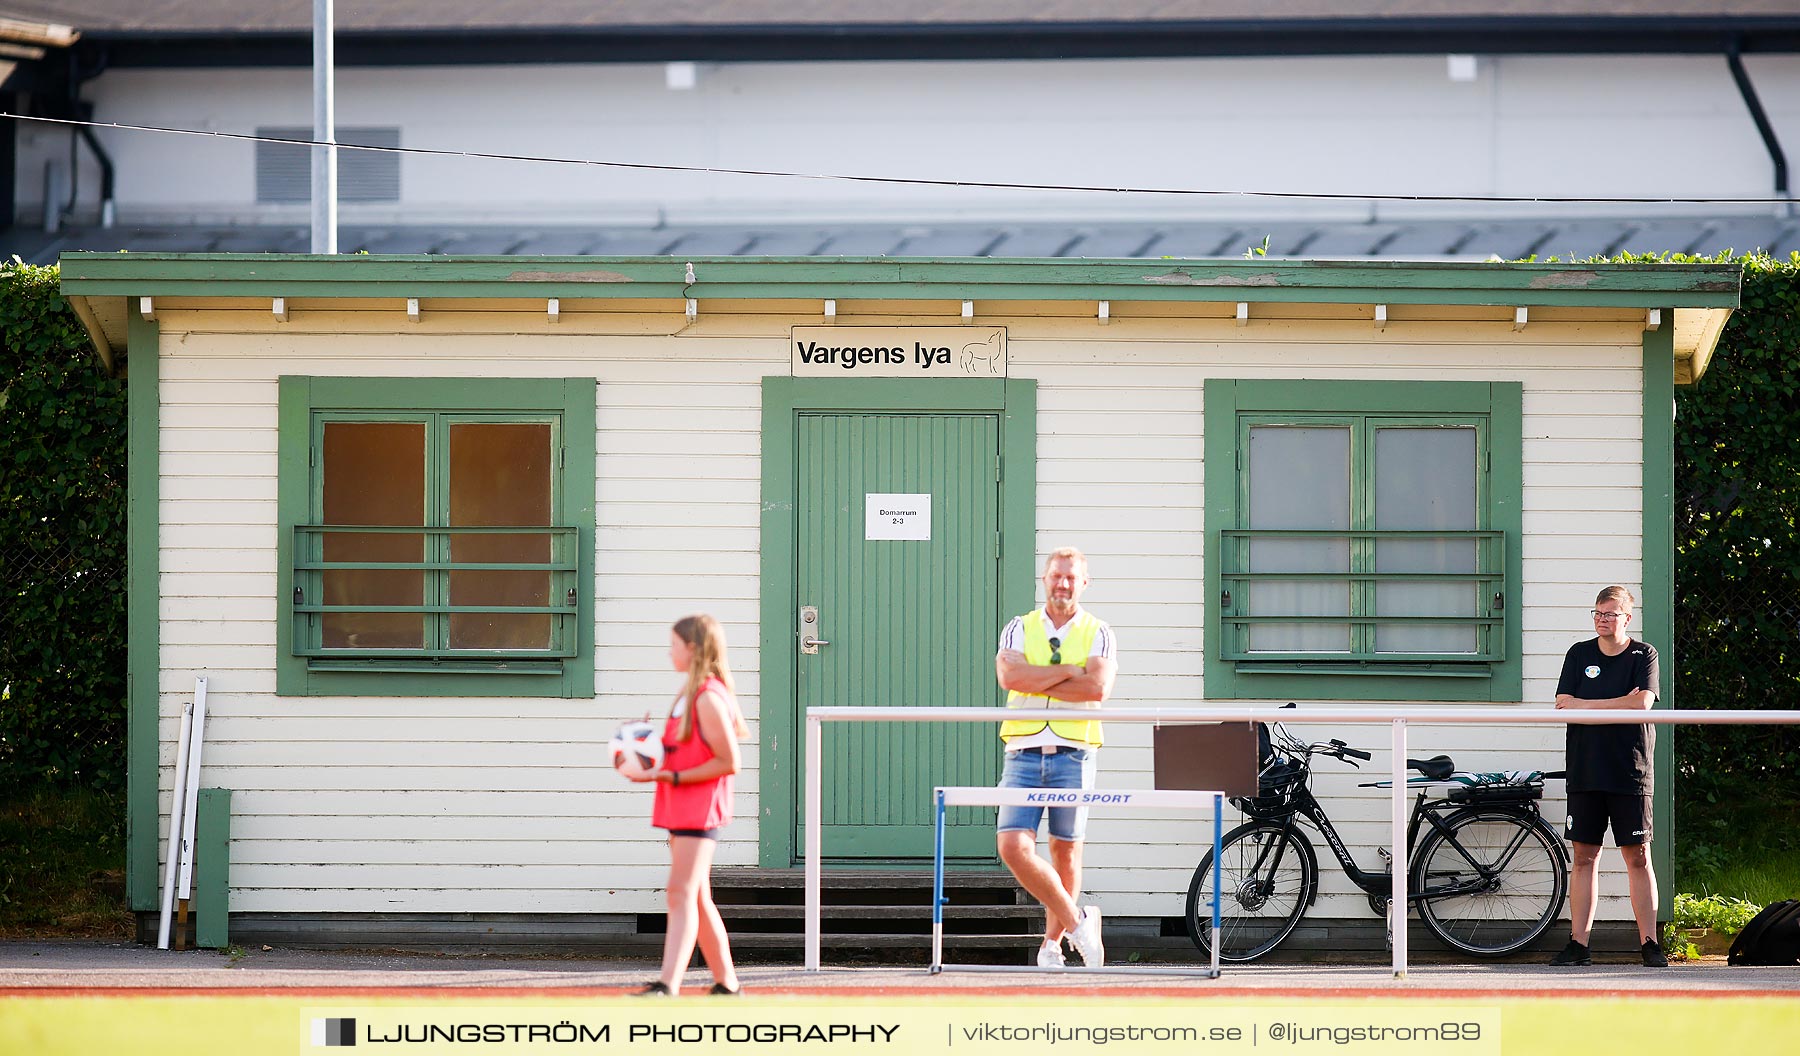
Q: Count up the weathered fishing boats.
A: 0